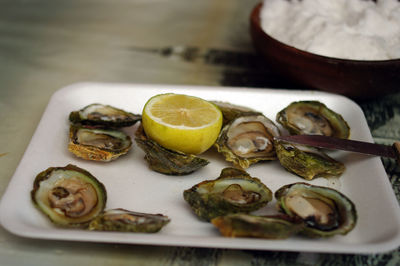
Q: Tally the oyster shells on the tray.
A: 12